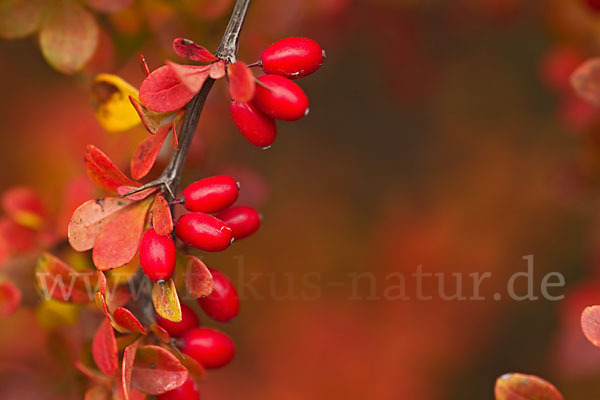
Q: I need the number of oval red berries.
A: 11